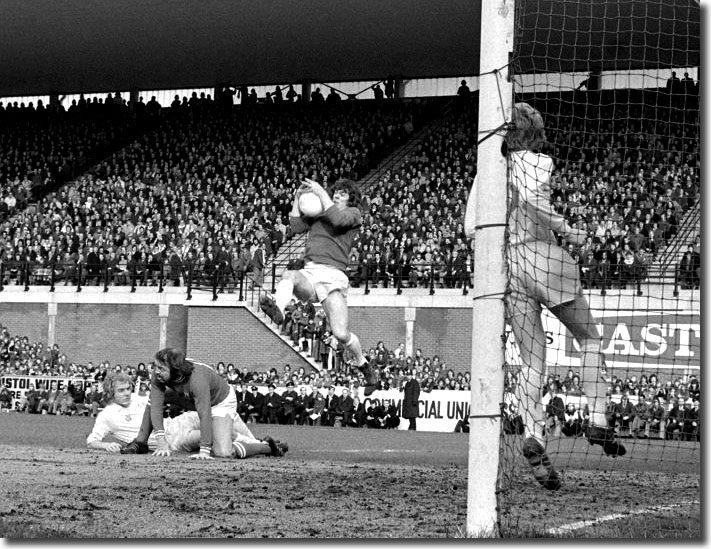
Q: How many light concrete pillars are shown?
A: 3